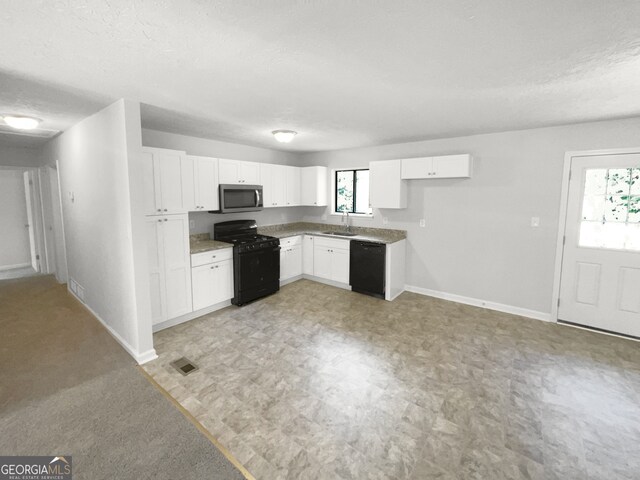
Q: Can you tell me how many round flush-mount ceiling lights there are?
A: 2